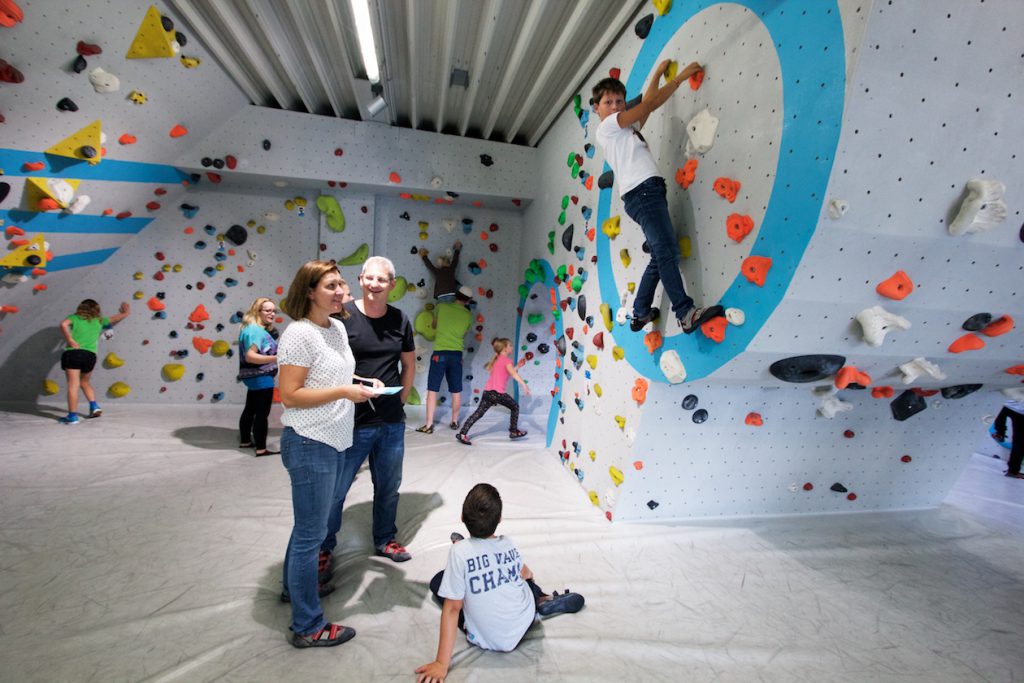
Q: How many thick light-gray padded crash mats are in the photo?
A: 1